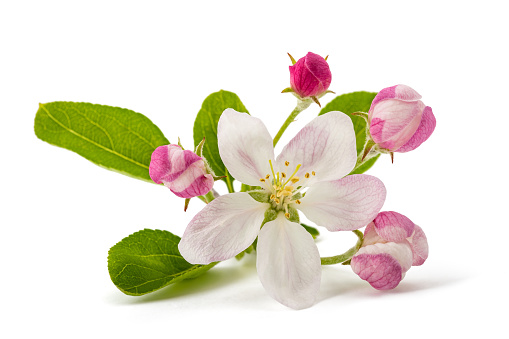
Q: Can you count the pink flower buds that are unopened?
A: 4